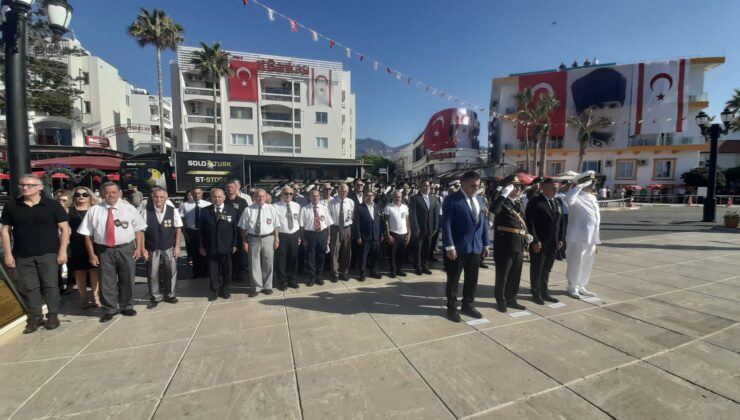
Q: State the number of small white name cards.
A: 4